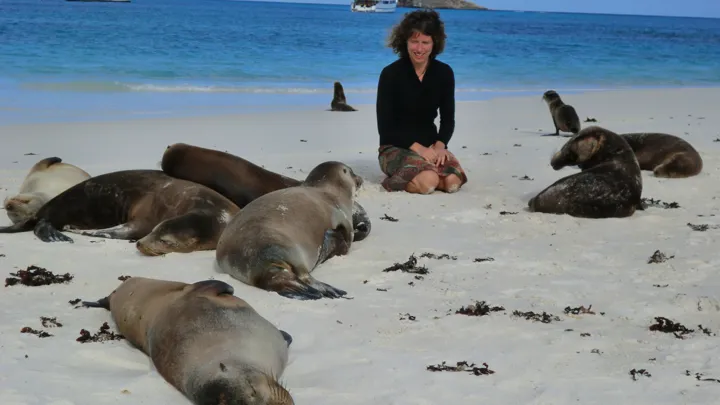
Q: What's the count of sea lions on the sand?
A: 9